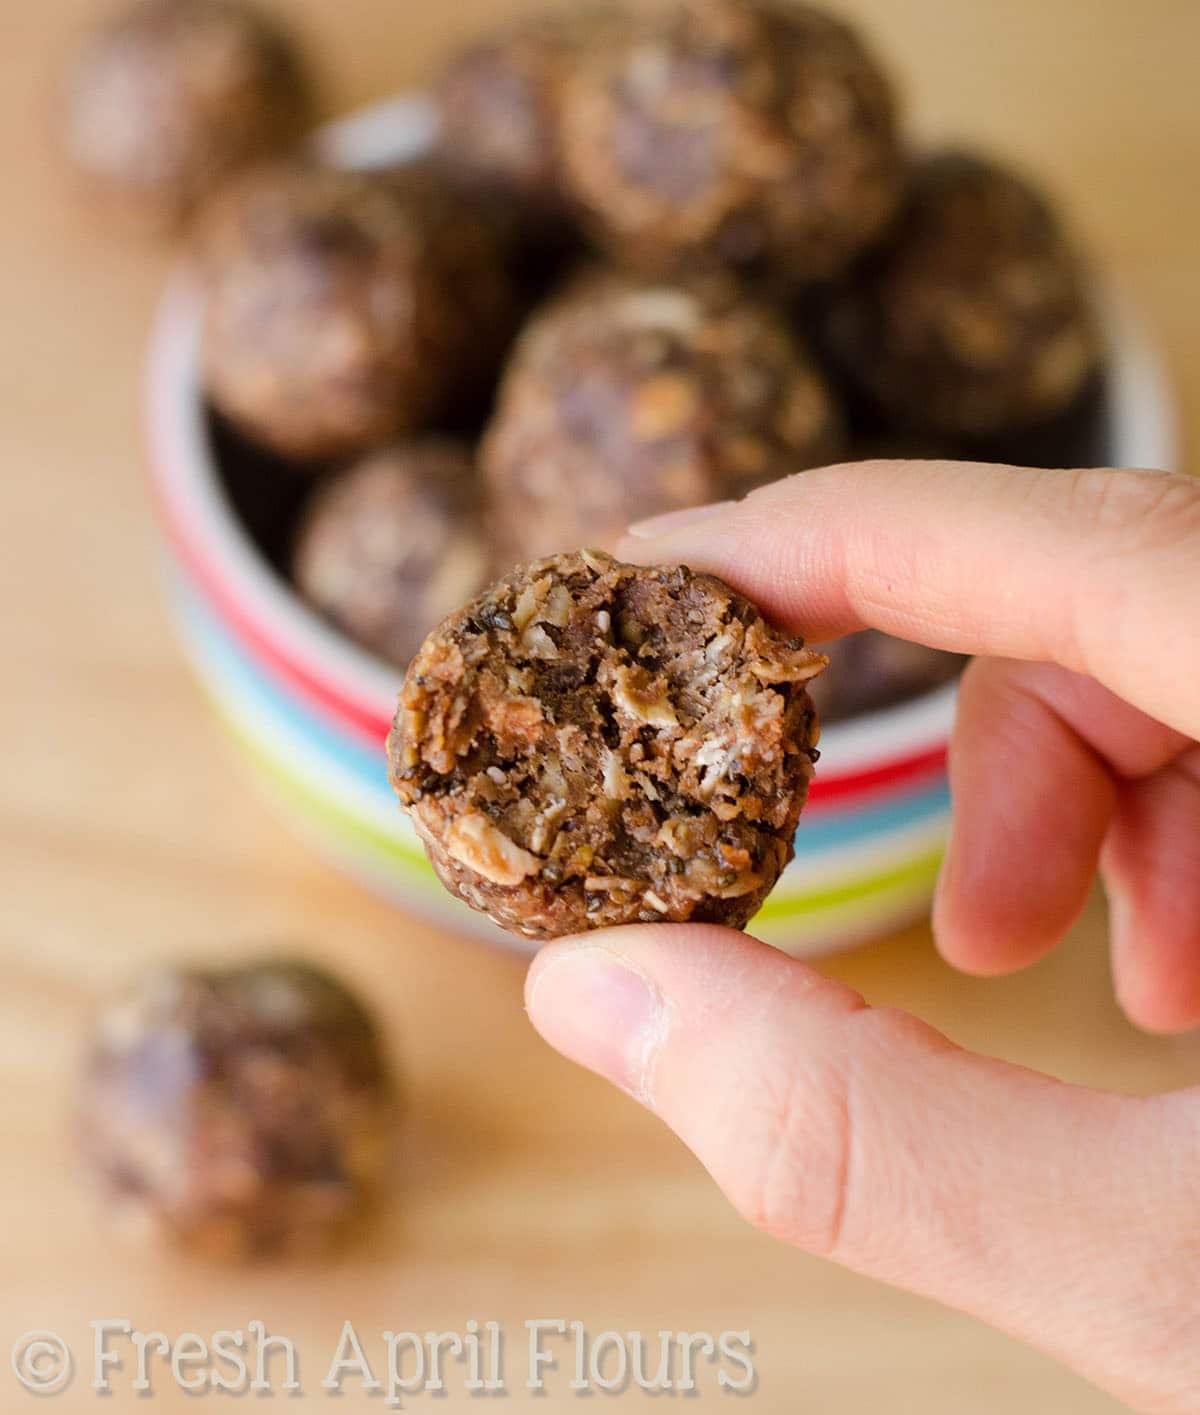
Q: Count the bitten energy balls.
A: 1